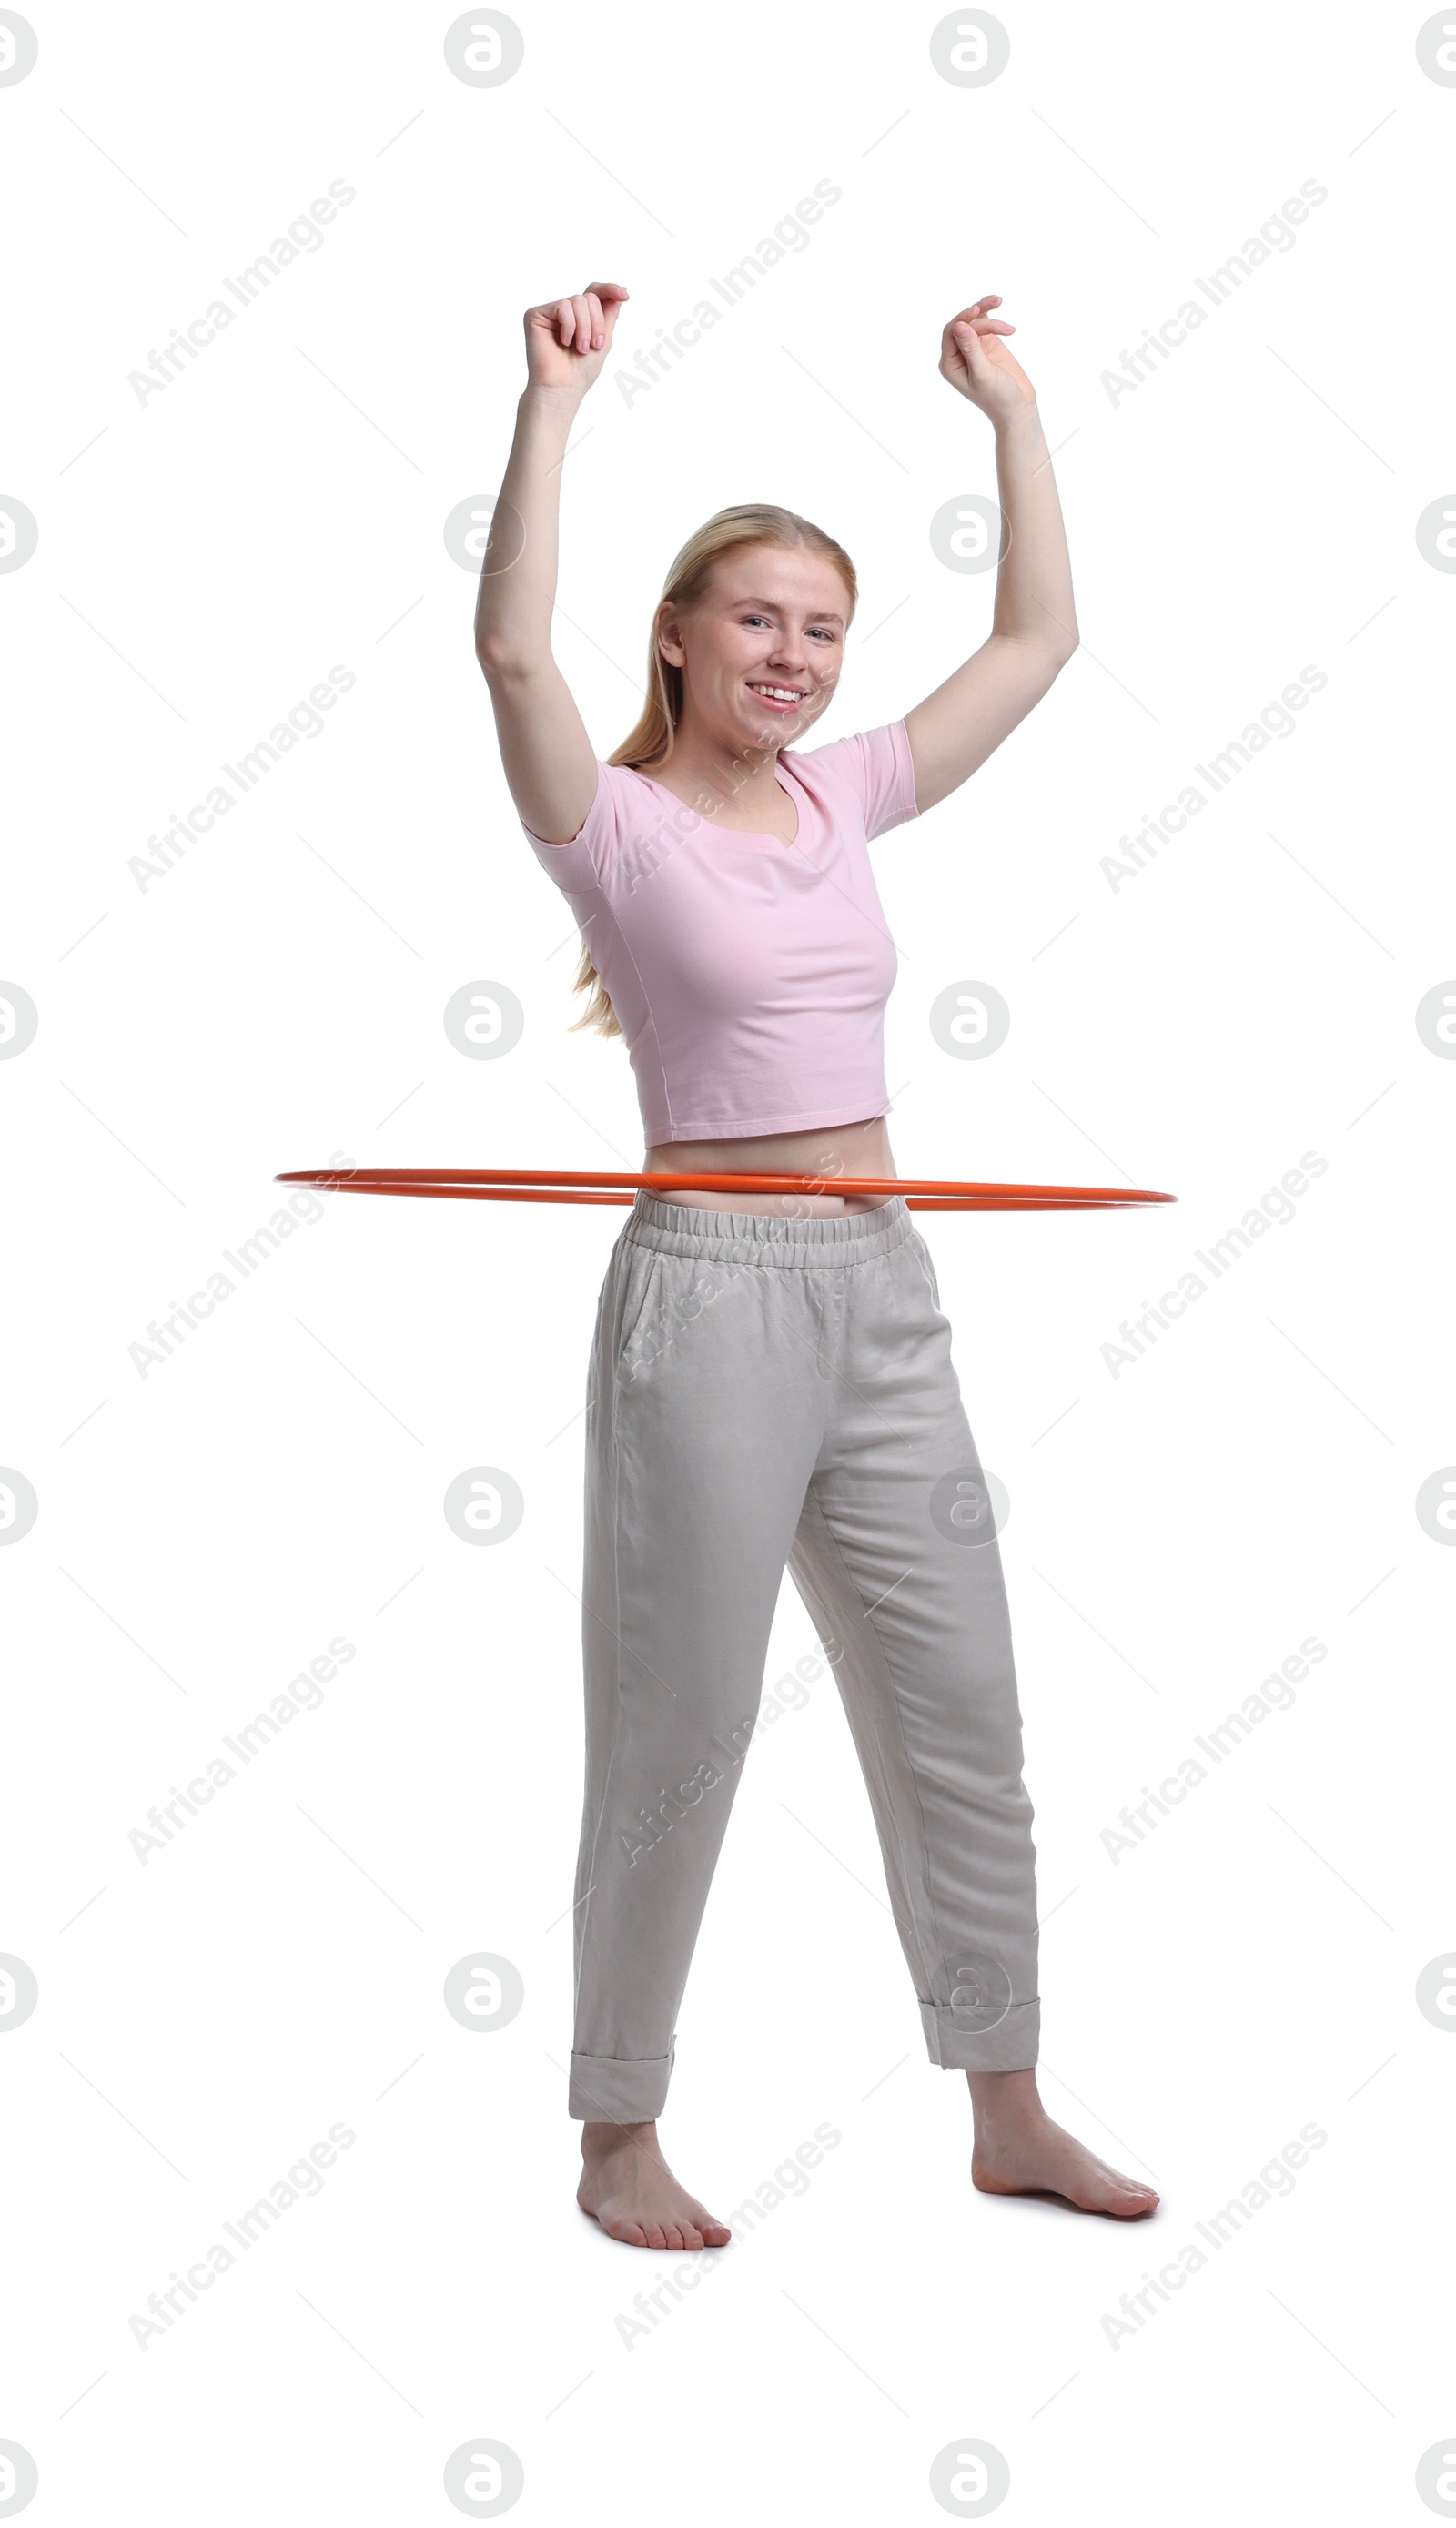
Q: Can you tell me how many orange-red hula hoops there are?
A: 1